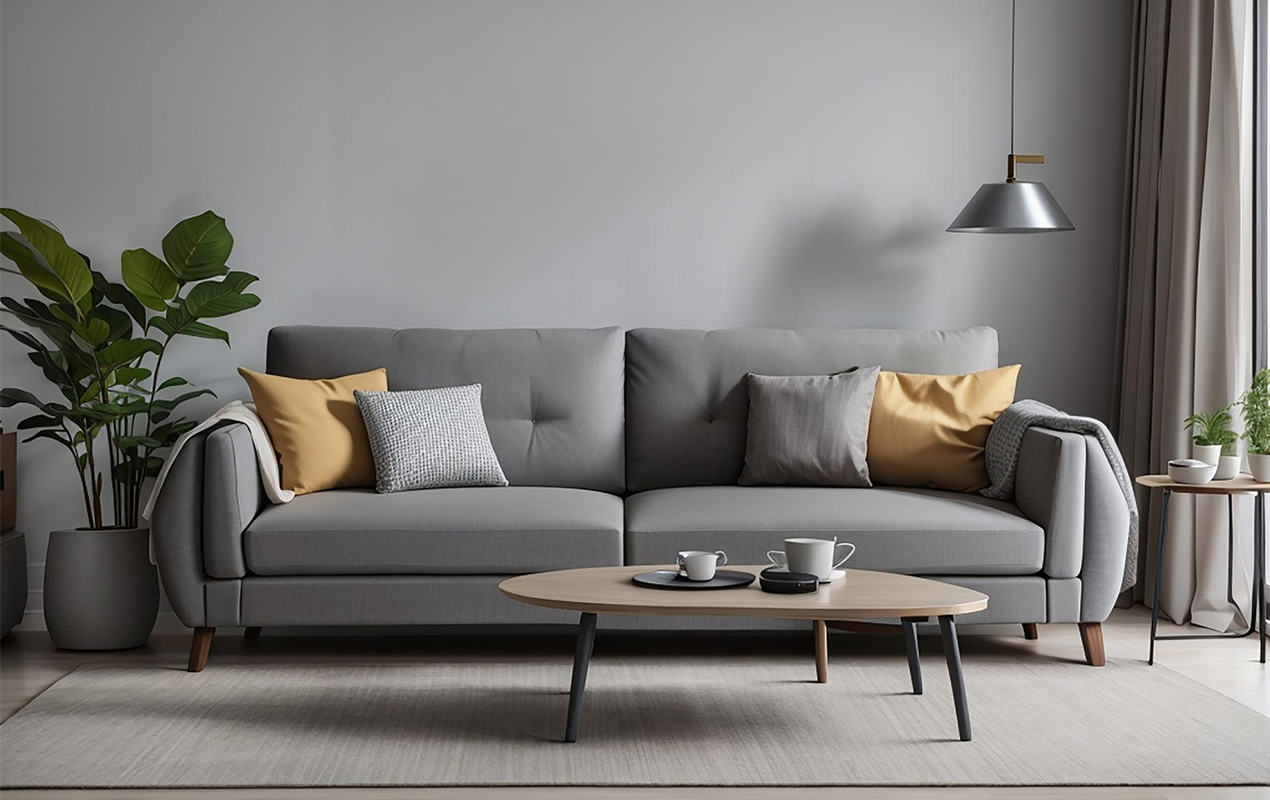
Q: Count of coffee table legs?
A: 4